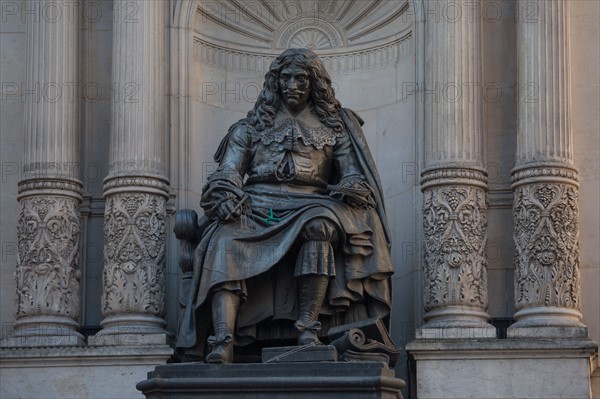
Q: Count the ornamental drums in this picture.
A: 4